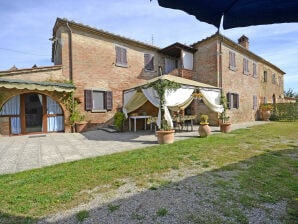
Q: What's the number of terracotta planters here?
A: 5